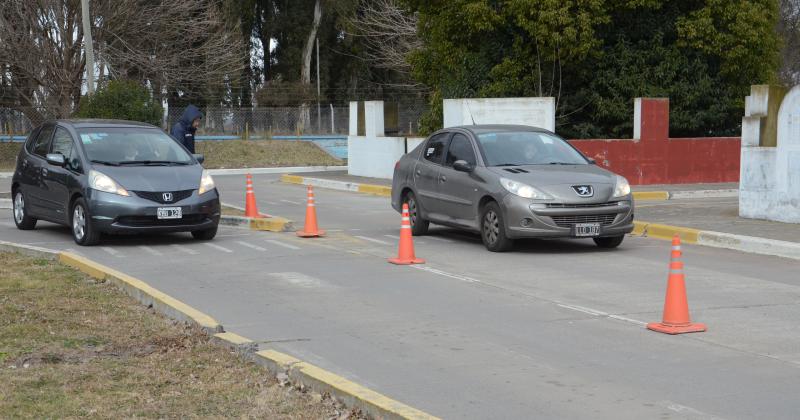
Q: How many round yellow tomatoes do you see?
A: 0